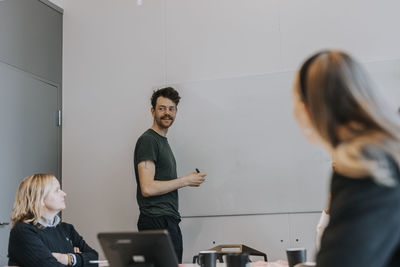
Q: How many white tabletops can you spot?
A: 1